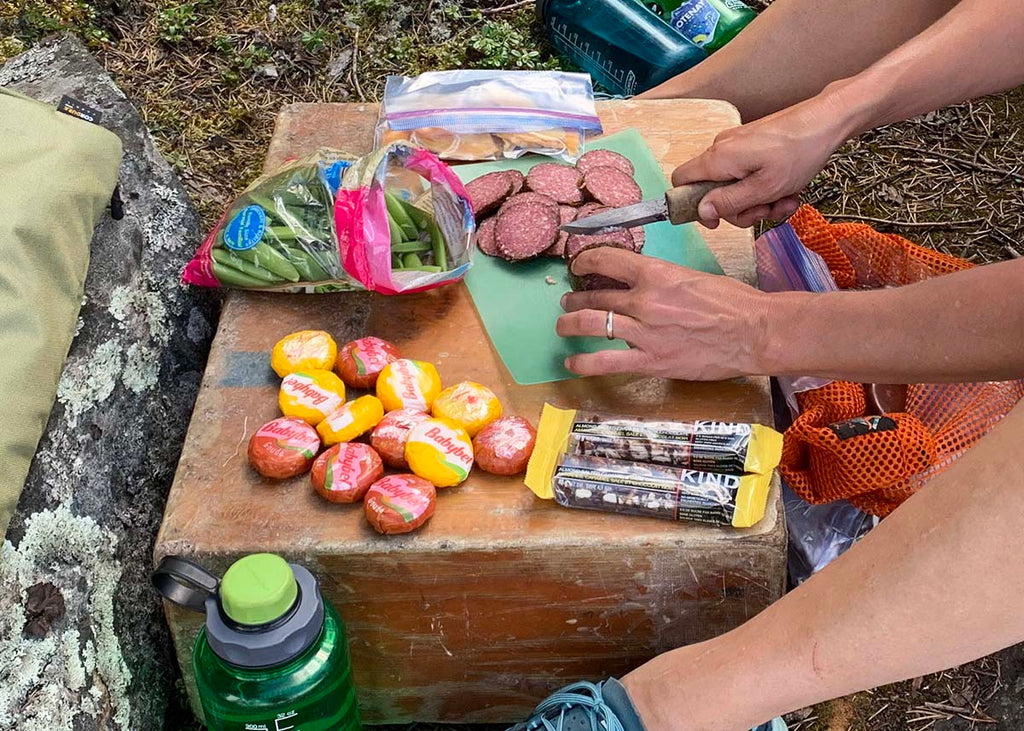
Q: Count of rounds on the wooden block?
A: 12